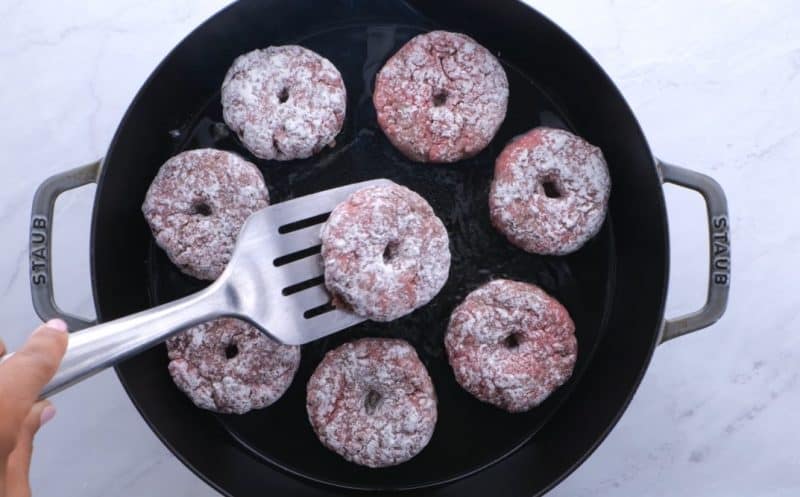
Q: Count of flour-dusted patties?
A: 8